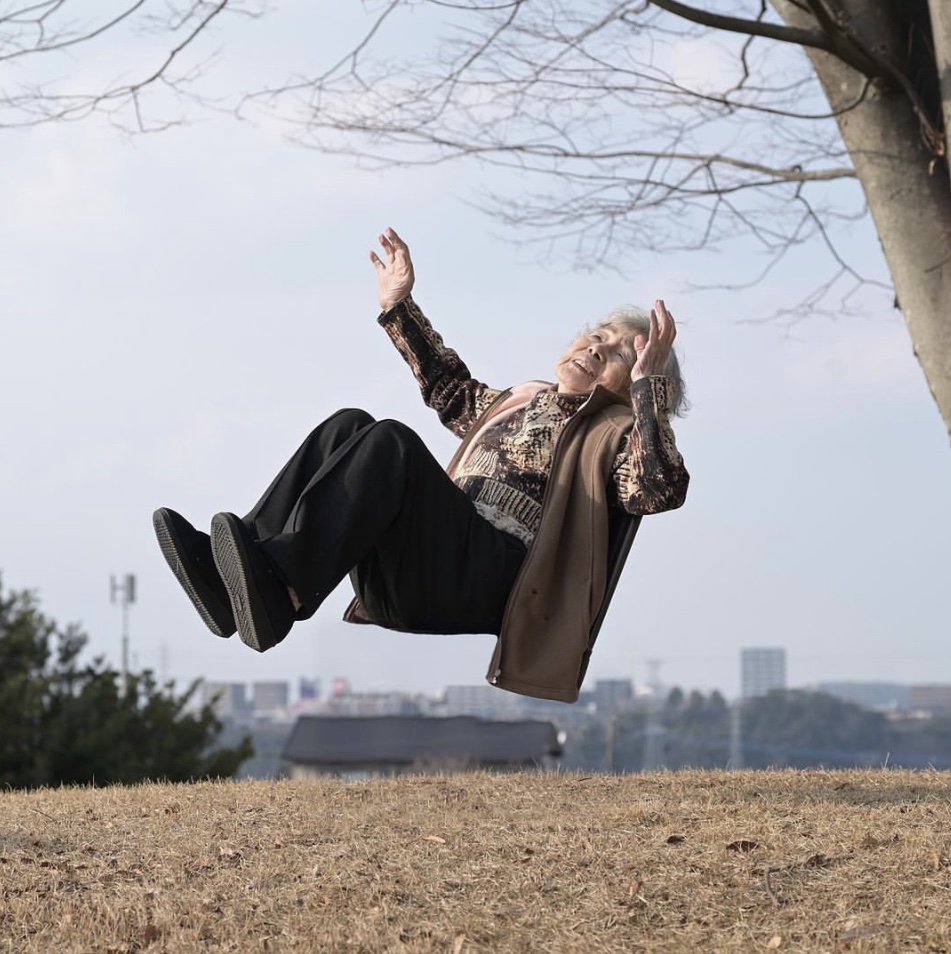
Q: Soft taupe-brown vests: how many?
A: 1